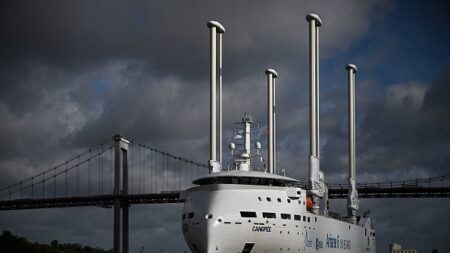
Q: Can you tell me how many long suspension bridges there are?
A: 1